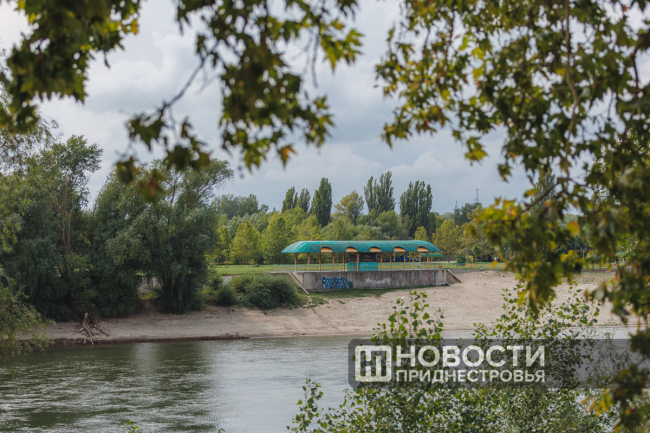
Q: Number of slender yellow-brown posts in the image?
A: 11